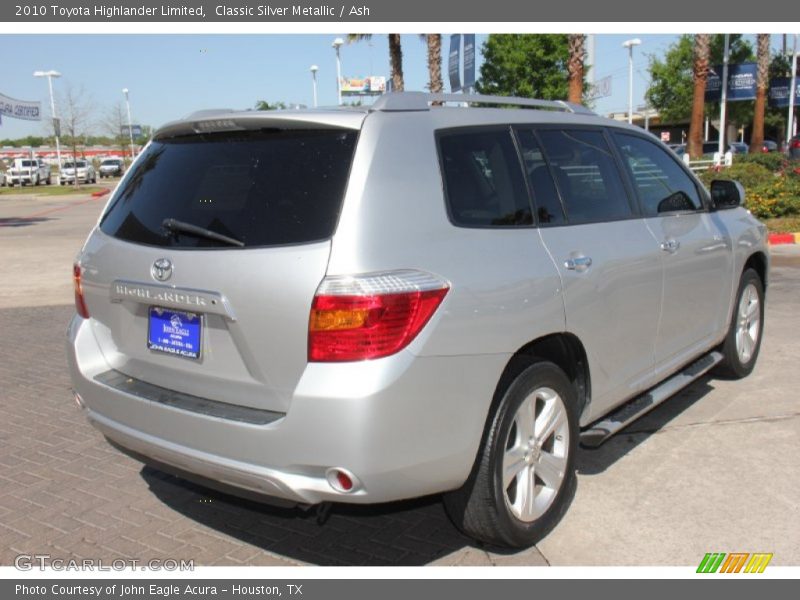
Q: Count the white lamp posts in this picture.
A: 5